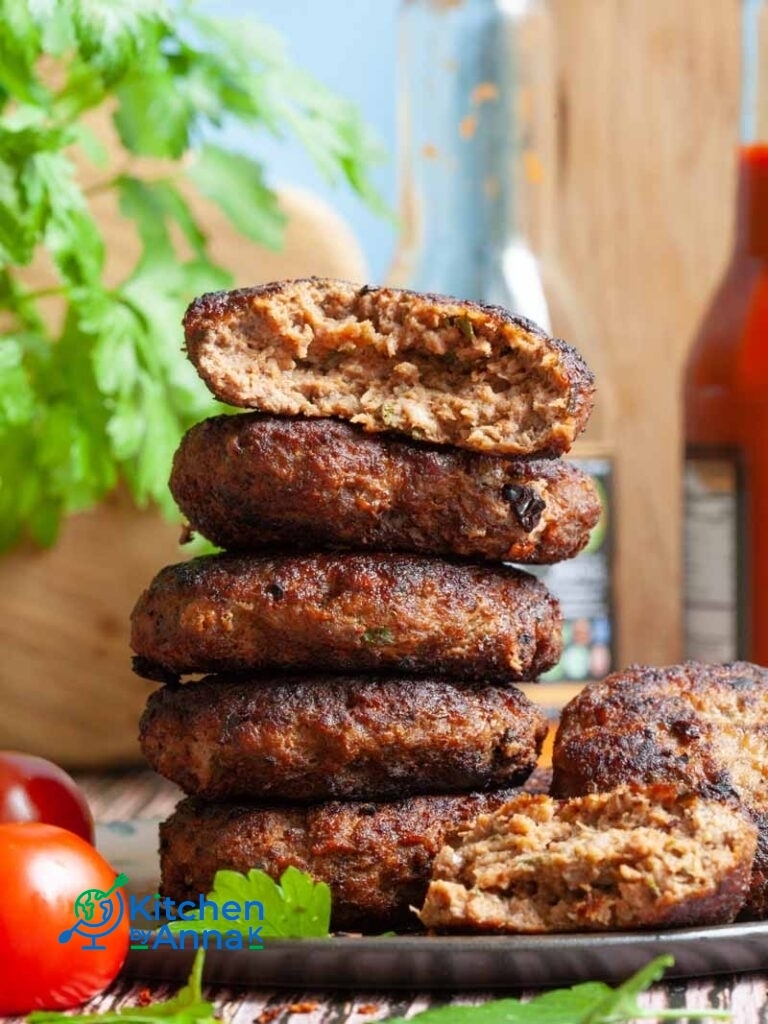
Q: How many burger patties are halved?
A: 2